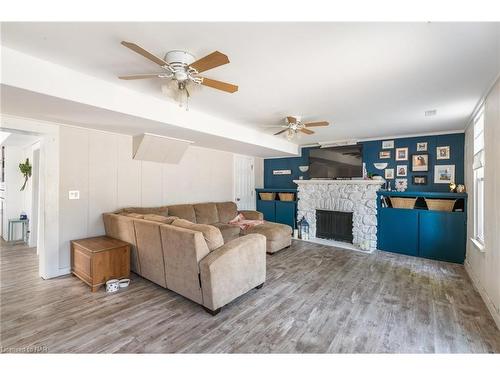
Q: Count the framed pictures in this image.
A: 11